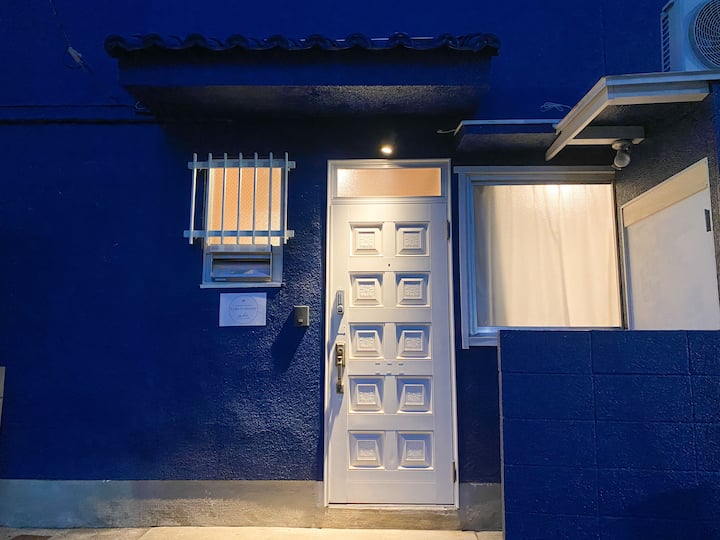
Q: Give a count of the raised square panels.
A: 10